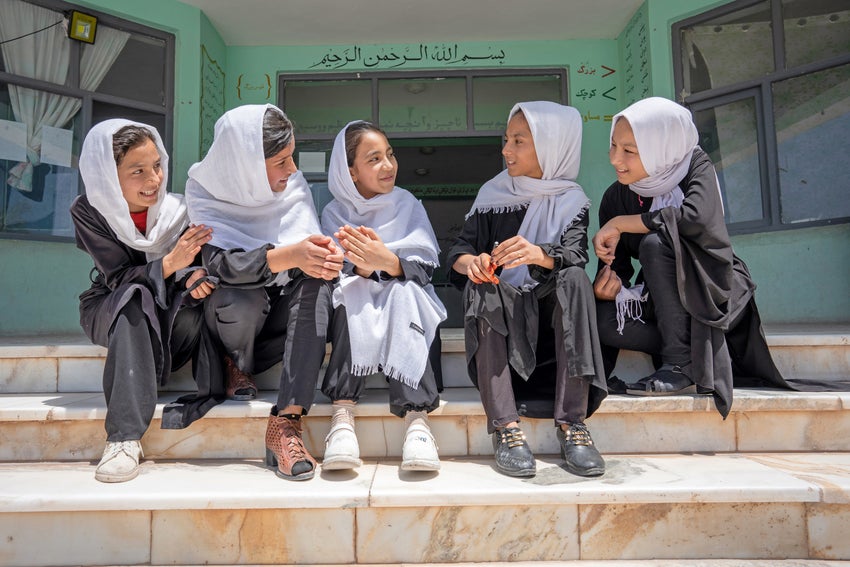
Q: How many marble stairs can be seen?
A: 3